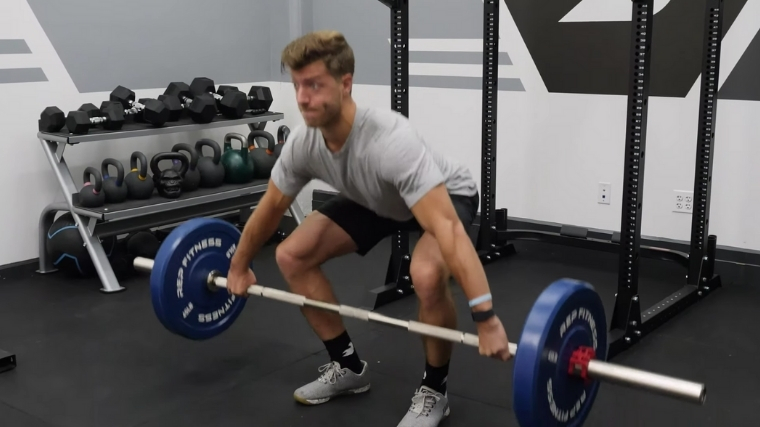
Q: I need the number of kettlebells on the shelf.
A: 9